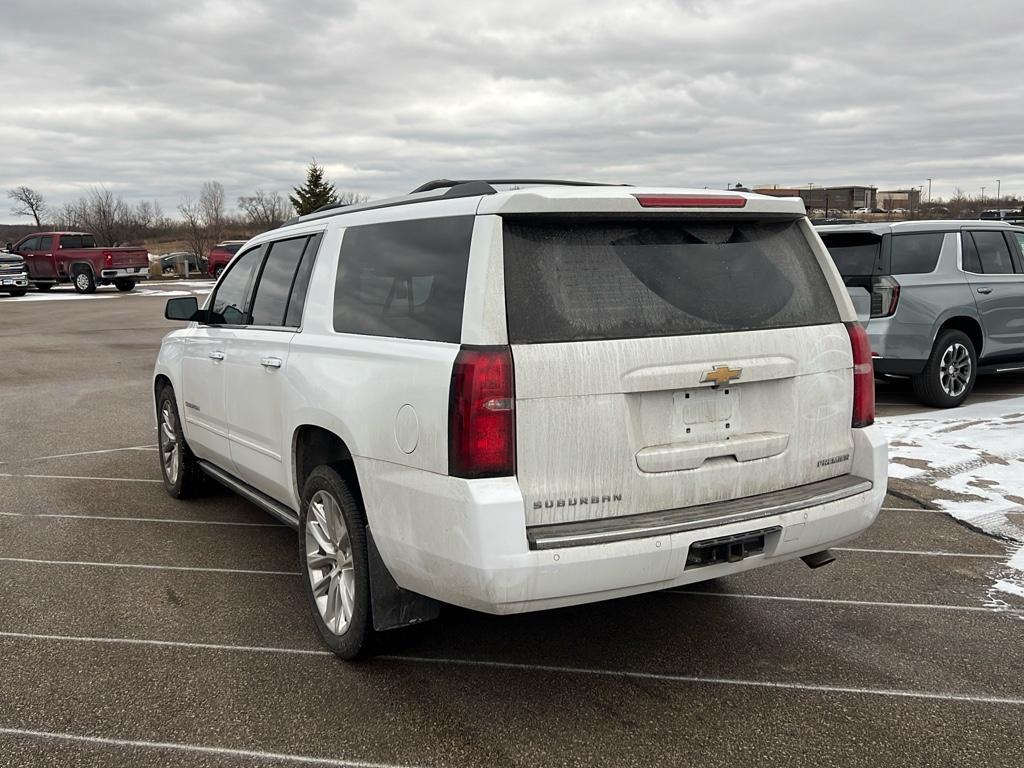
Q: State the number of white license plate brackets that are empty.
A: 1